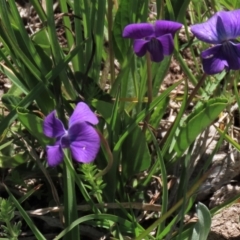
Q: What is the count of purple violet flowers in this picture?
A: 3